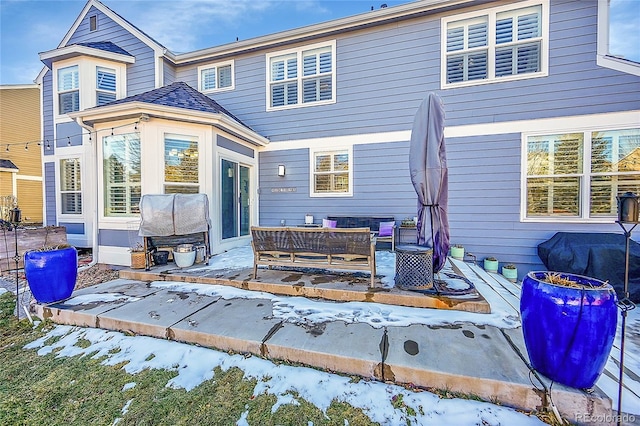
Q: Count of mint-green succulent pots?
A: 3